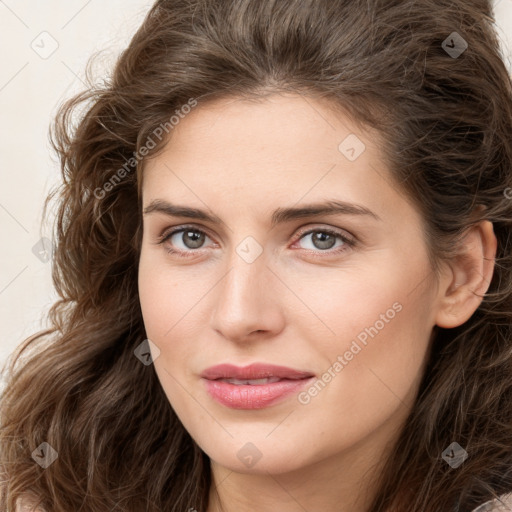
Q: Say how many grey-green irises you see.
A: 2